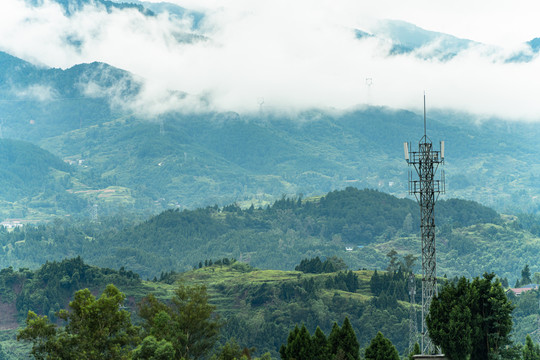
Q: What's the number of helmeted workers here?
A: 0